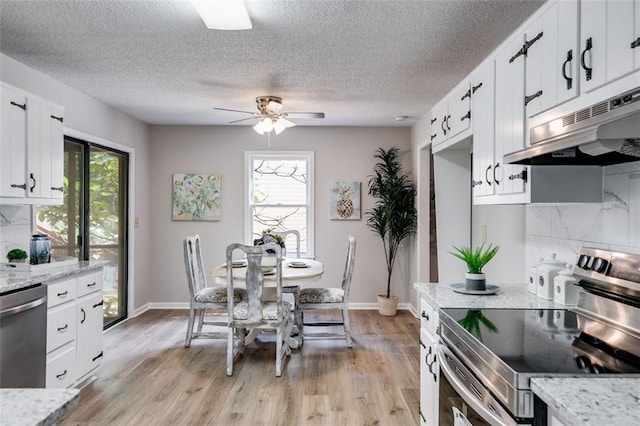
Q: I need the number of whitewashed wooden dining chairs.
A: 4